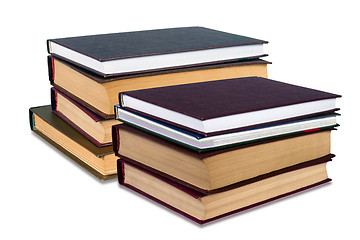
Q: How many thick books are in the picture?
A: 5